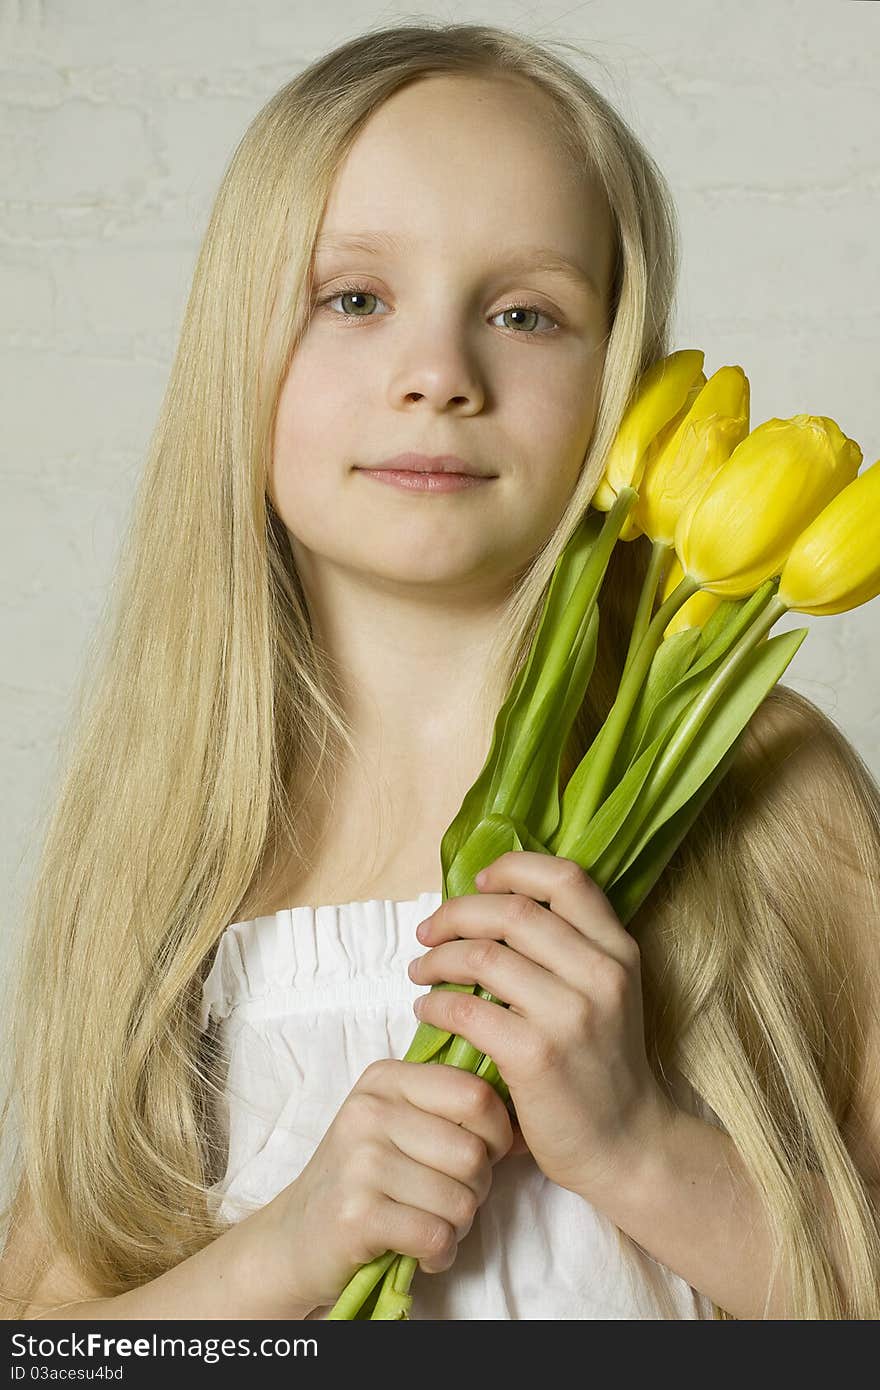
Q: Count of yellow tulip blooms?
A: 5